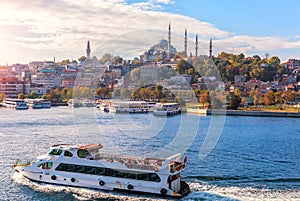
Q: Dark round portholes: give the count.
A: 5